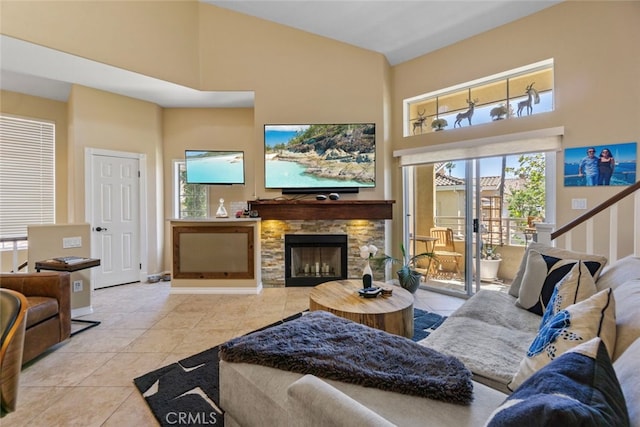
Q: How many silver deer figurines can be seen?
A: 3